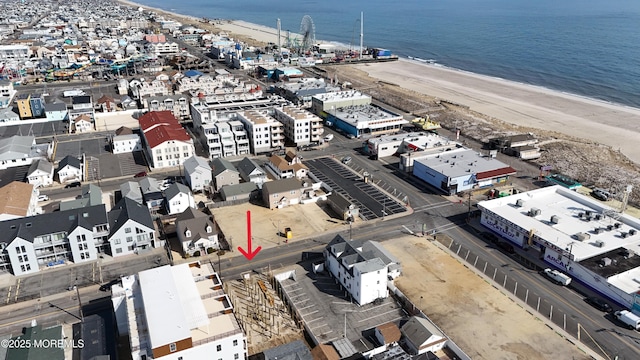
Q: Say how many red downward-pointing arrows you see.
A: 1